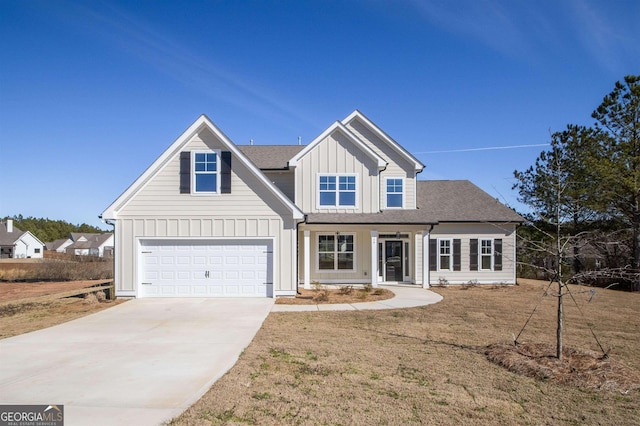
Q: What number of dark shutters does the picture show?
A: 6